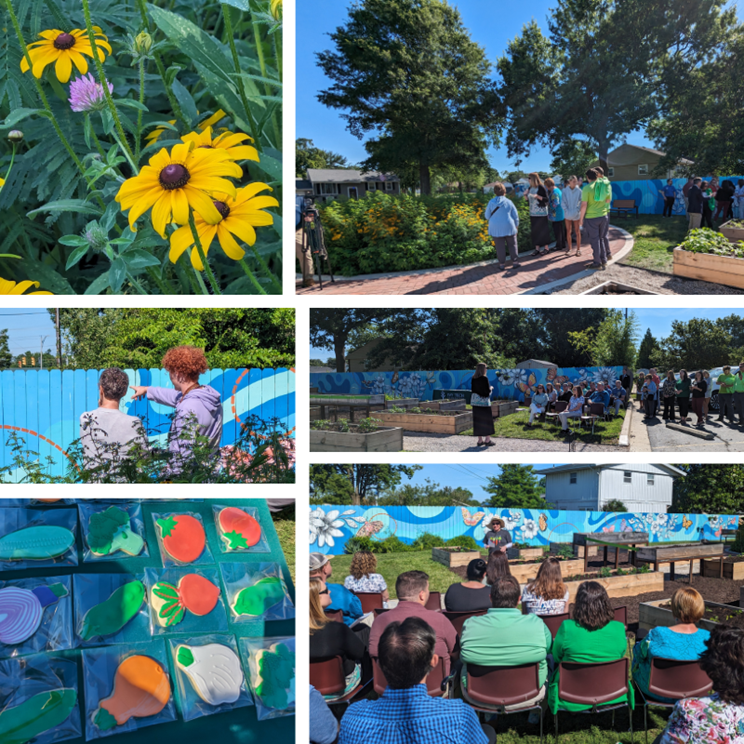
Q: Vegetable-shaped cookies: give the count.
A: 12